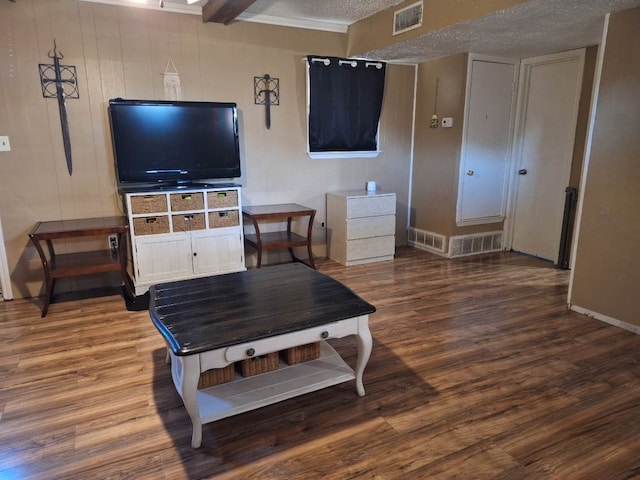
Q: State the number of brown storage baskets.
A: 9